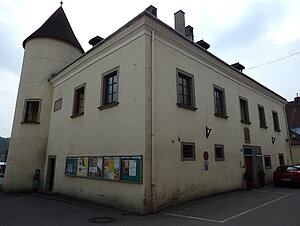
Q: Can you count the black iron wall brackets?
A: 2